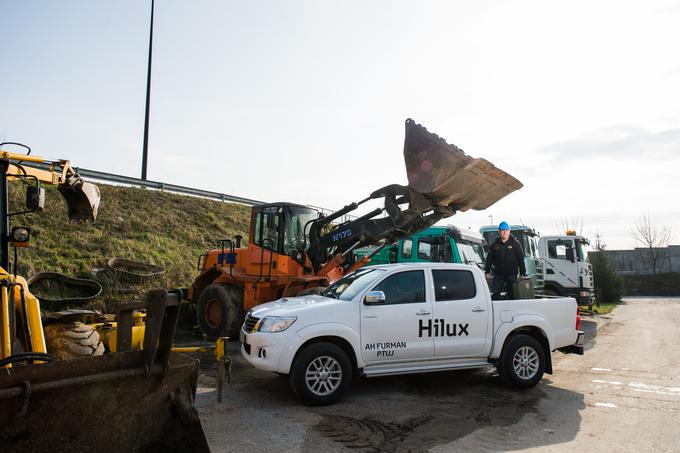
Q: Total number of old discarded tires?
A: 2